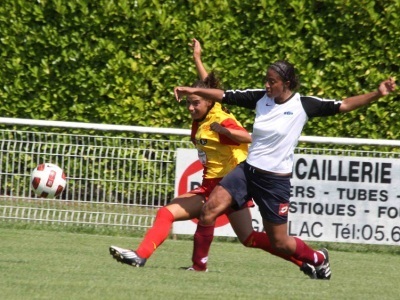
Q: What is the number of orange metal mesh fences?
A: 0